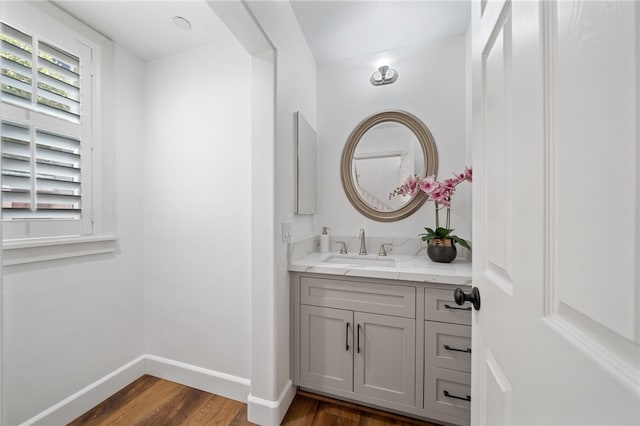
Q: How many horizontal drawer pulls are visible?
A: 3